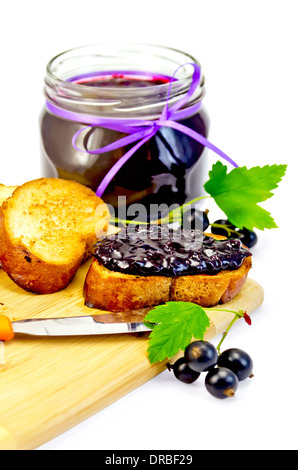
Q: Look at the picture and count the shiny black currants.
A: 7